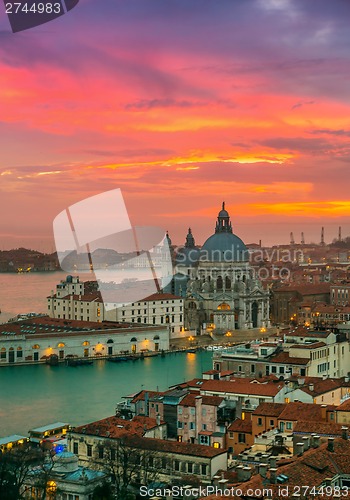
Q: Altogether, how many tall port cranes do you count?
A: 4